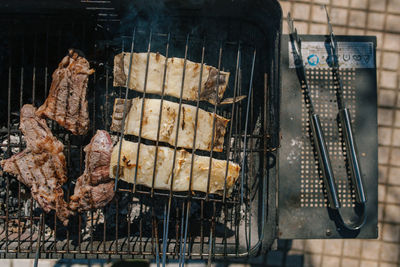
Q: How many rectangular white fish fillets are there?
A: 3